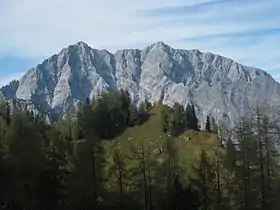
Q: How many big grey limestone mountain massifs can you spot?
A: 1